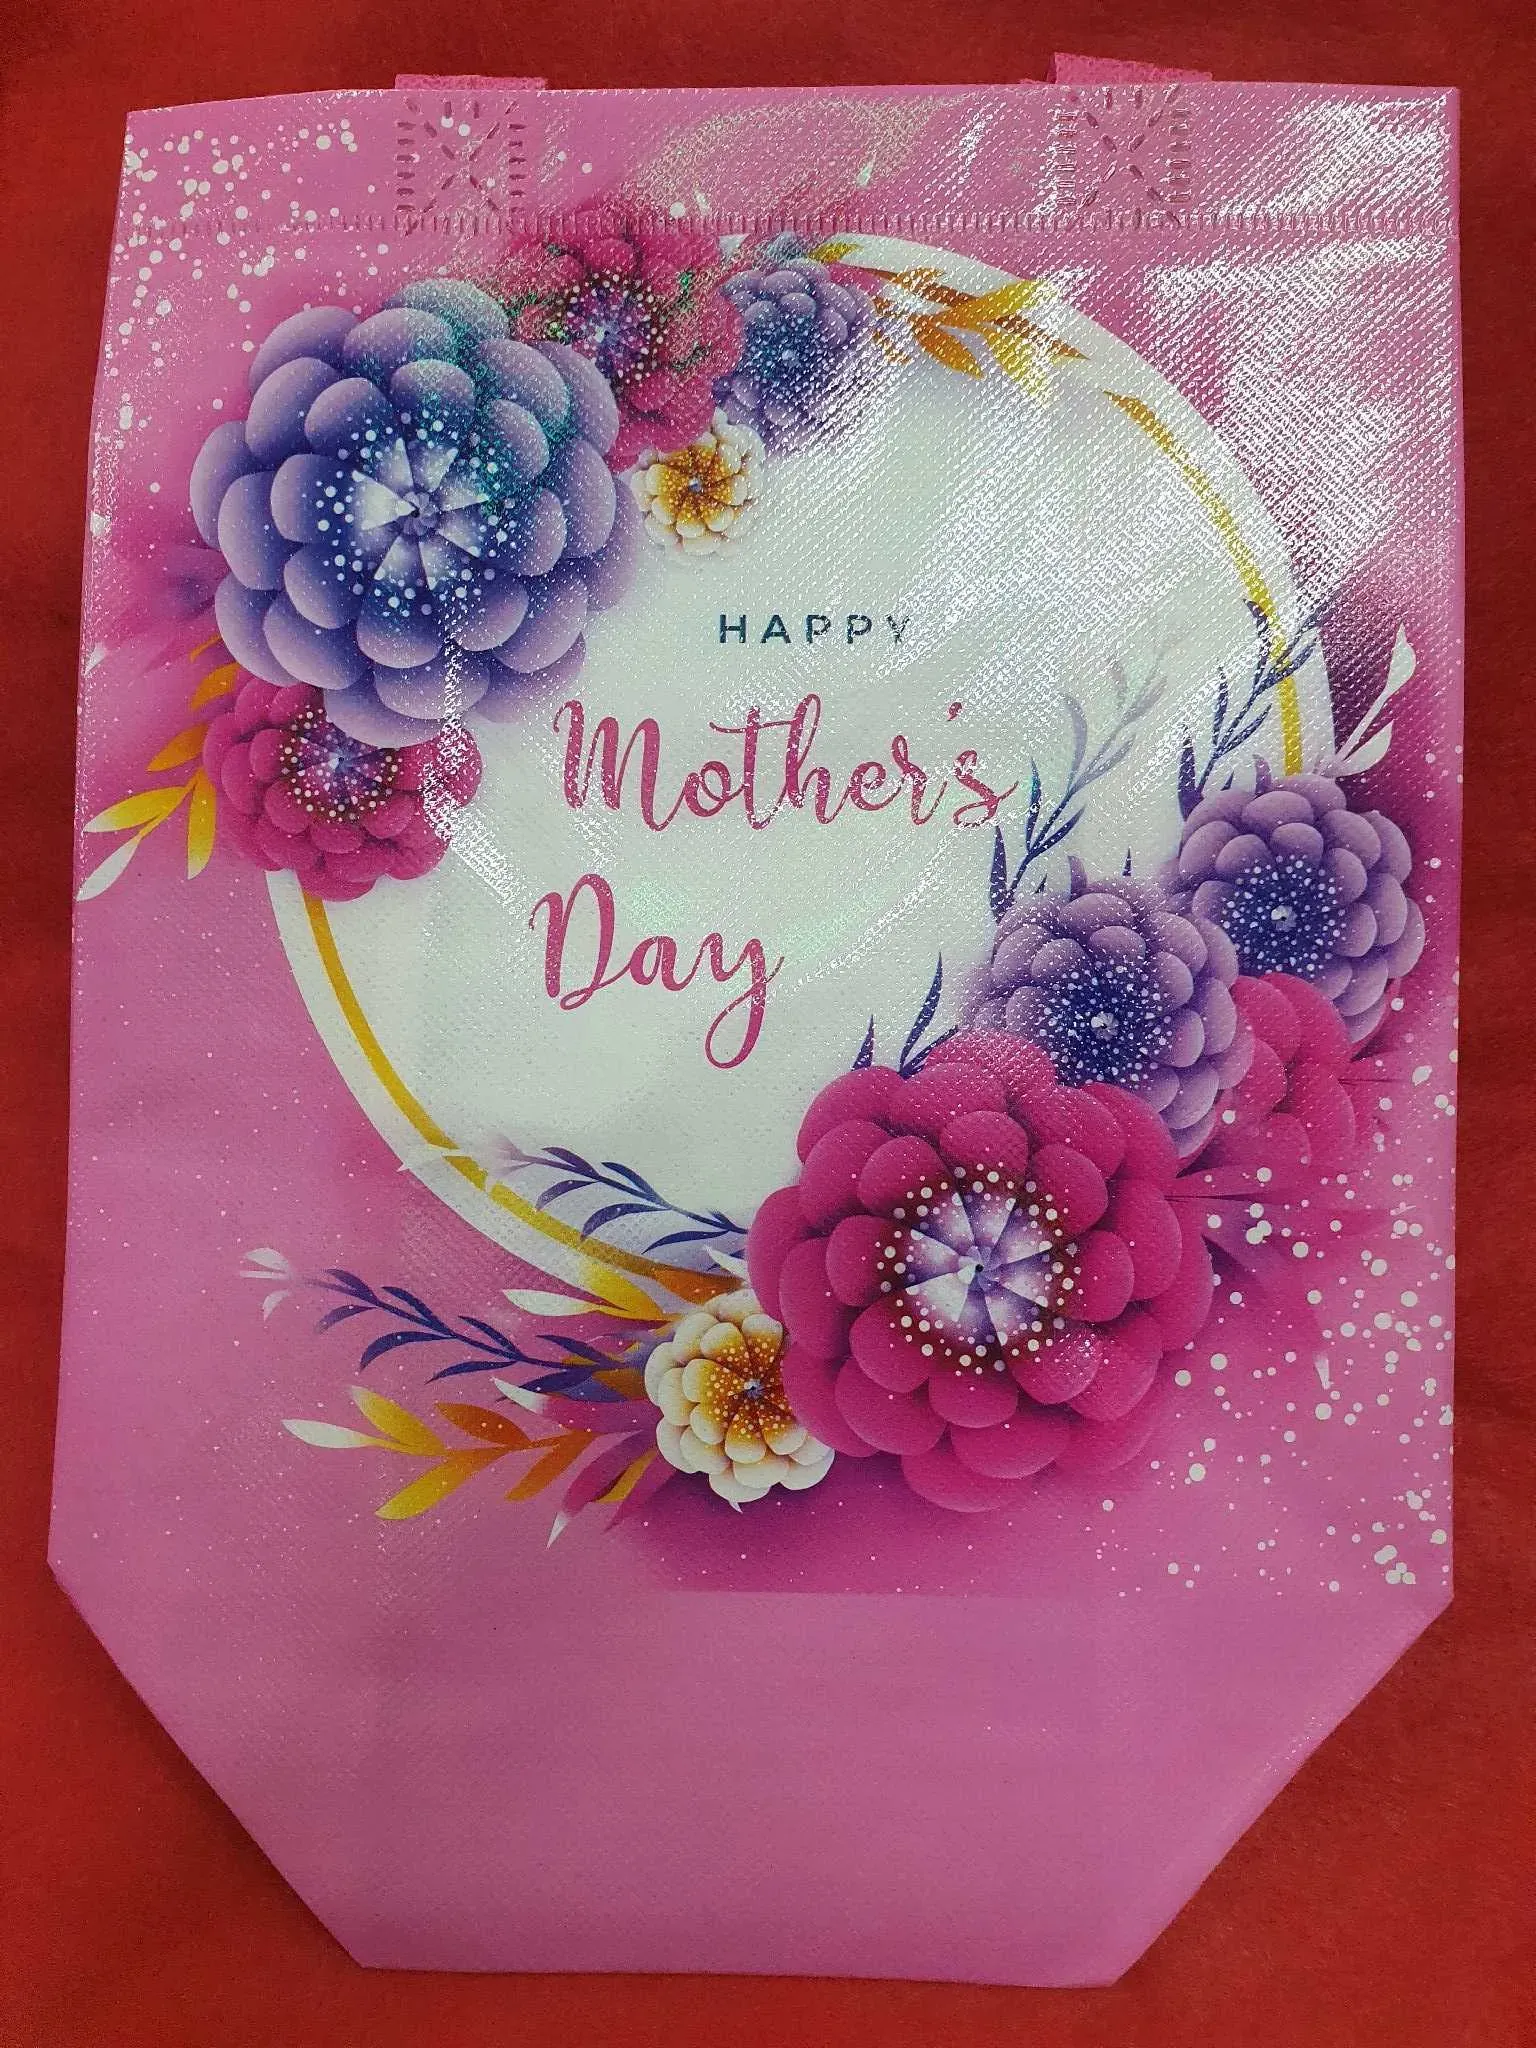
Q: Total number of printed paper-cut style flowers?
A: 10